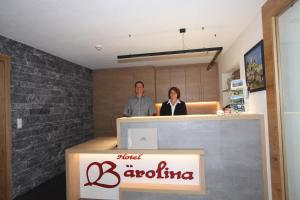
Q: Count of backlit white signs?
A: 1